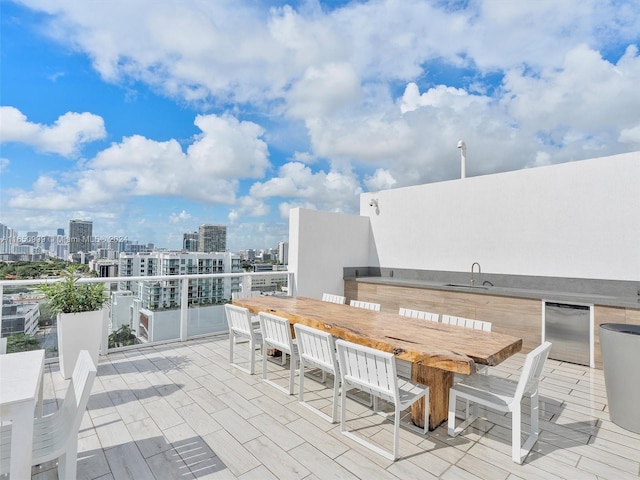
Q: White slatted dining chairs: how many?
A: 11